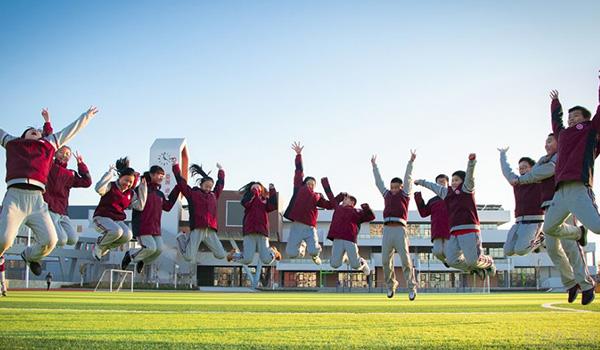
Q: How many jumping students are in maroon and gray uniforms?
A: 14